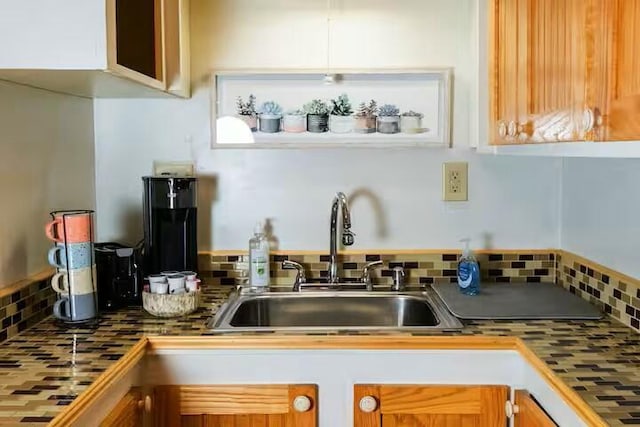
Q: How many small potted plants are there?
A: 8